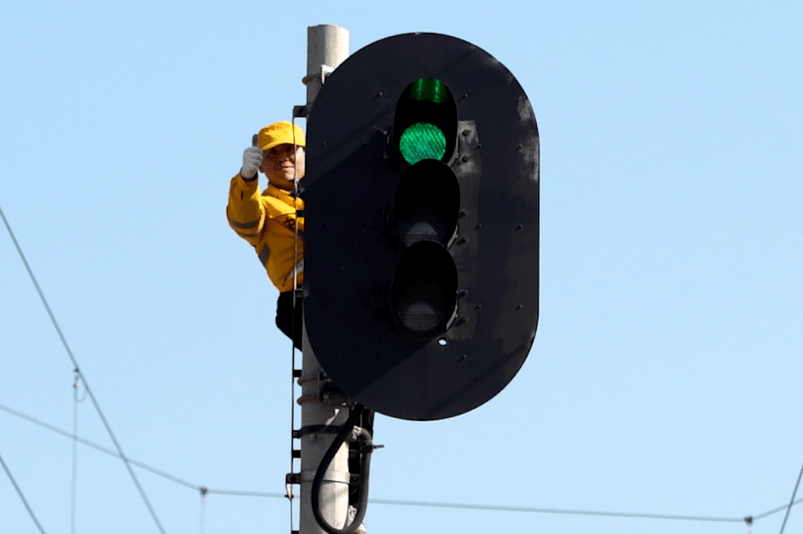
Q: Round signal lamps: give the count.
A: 3